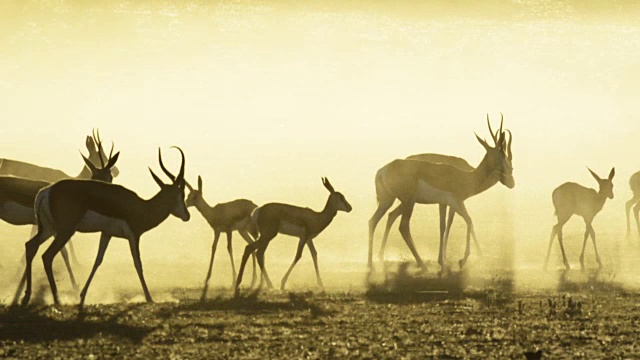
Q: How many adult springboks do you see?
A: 5